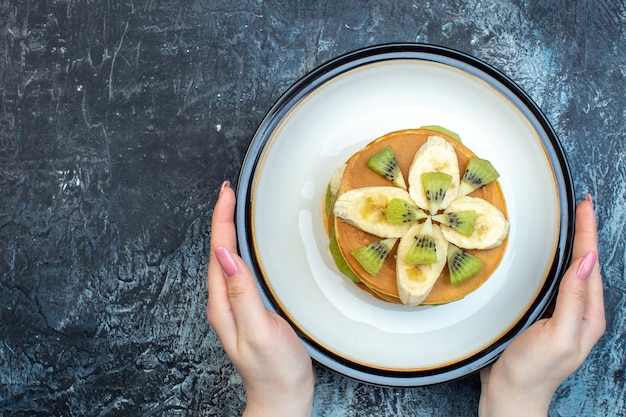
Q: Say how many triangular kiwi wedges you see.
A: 8